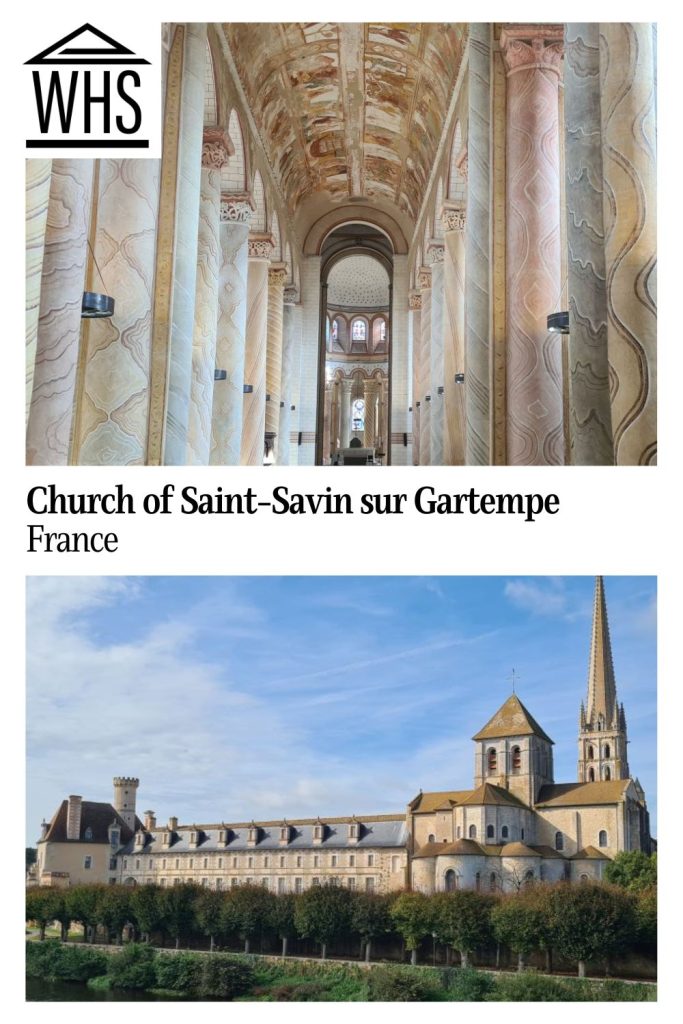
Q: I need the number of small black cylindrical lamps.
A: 12